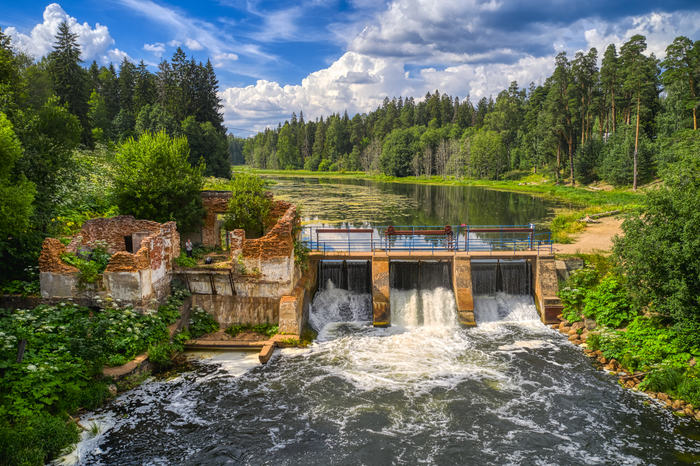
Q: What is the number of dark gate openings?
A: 3